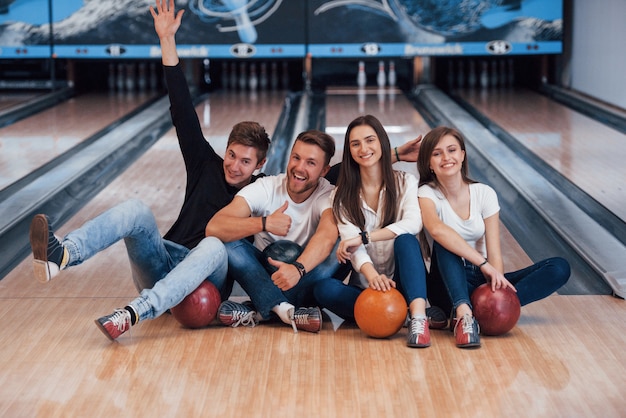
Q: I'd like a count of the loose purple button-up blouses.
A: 0